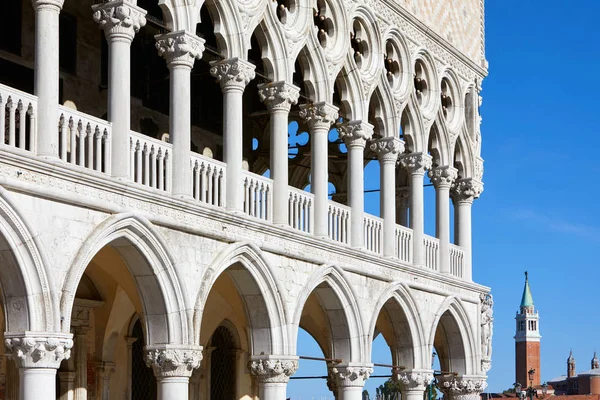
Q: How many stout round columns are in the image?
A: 6